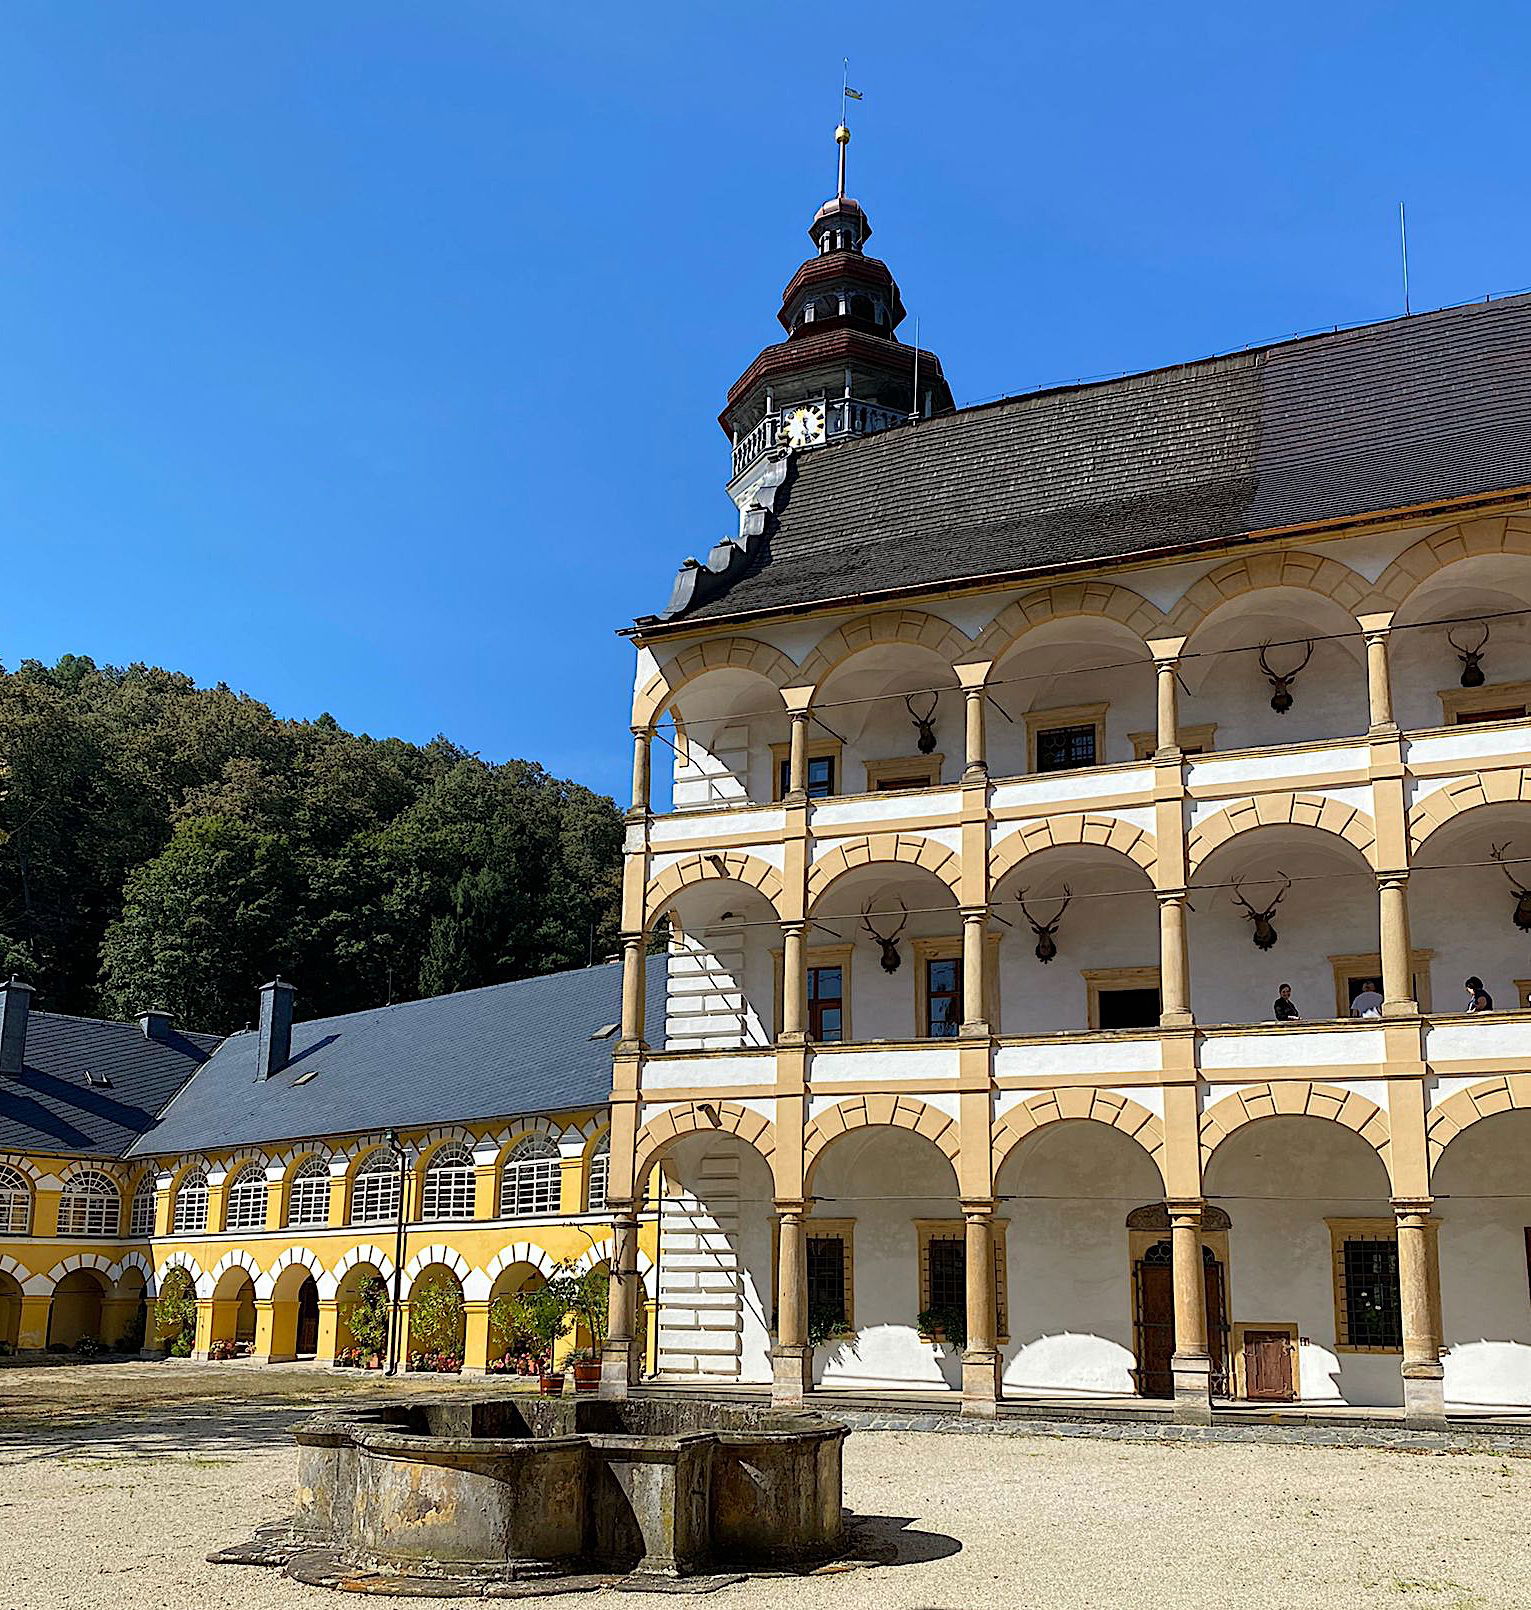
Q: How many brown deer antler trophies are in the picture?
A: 7